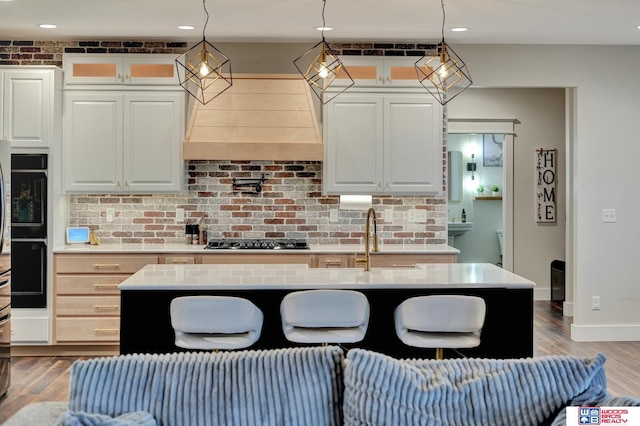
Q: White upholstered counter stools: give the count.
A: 3